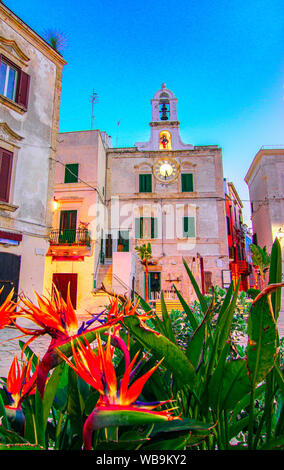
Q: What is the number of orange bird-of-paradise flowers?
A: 5